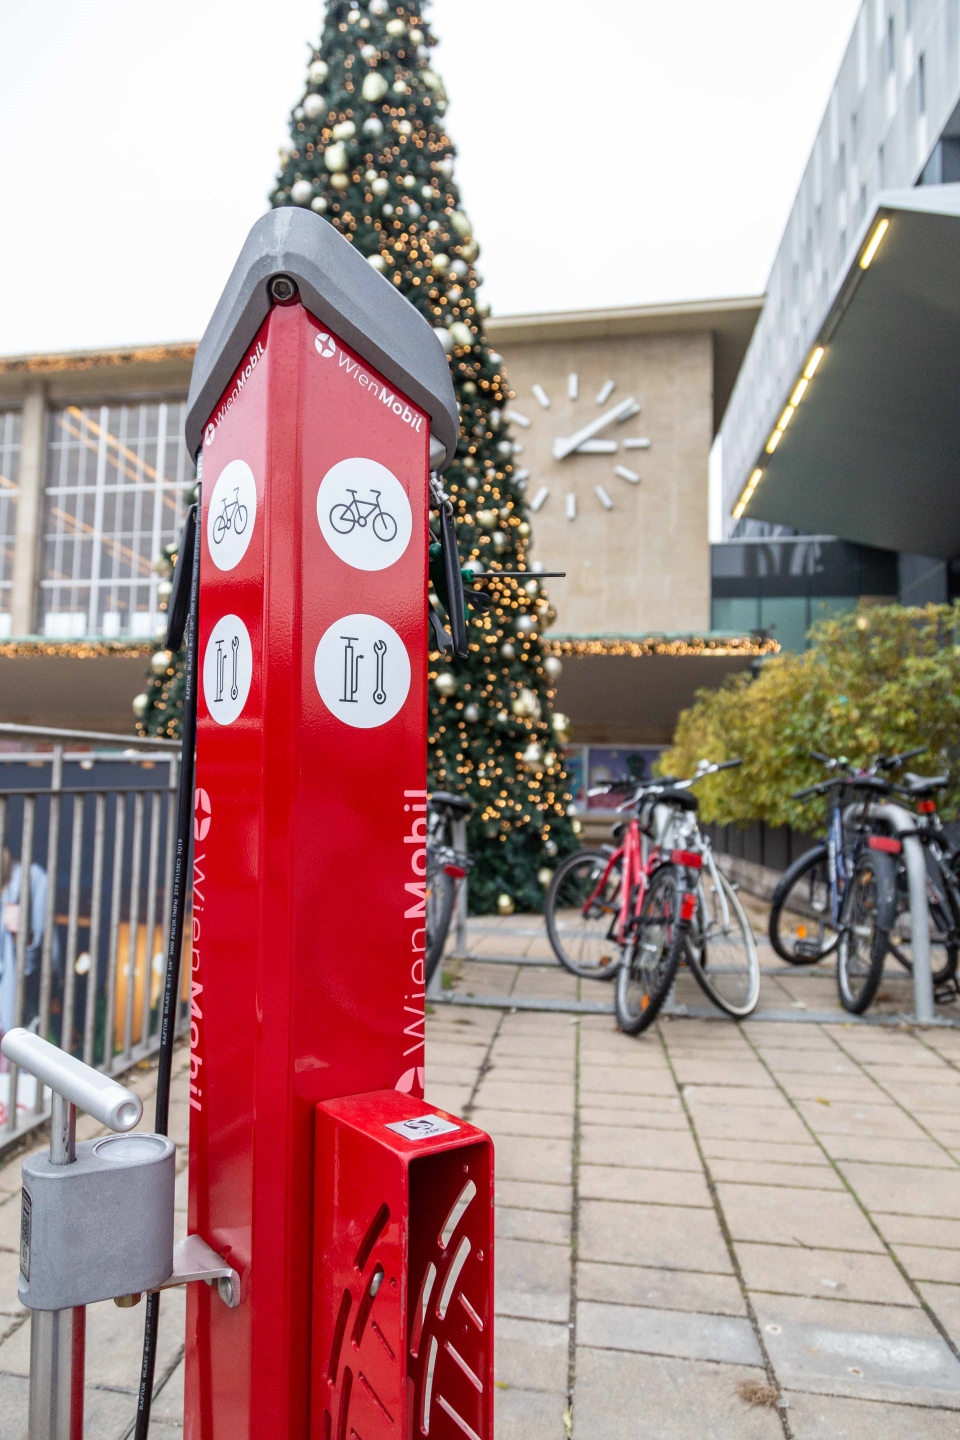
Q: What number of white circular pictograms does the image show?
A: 4